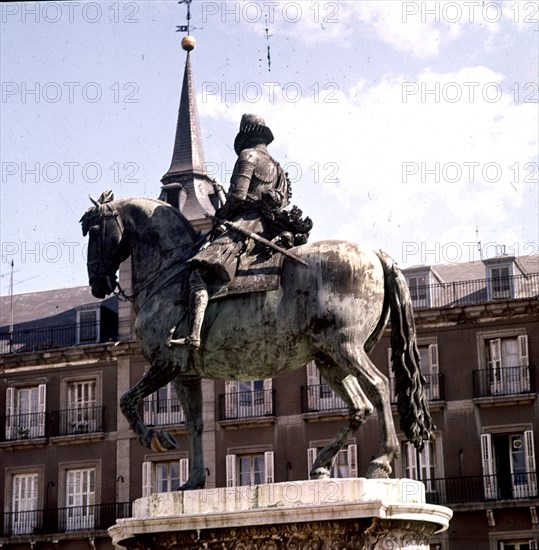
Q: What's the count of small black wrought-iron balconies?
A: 7